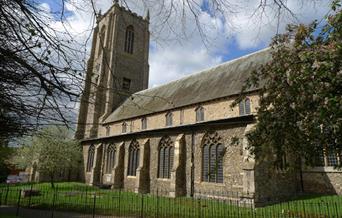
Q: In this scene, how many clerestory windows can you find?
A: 6